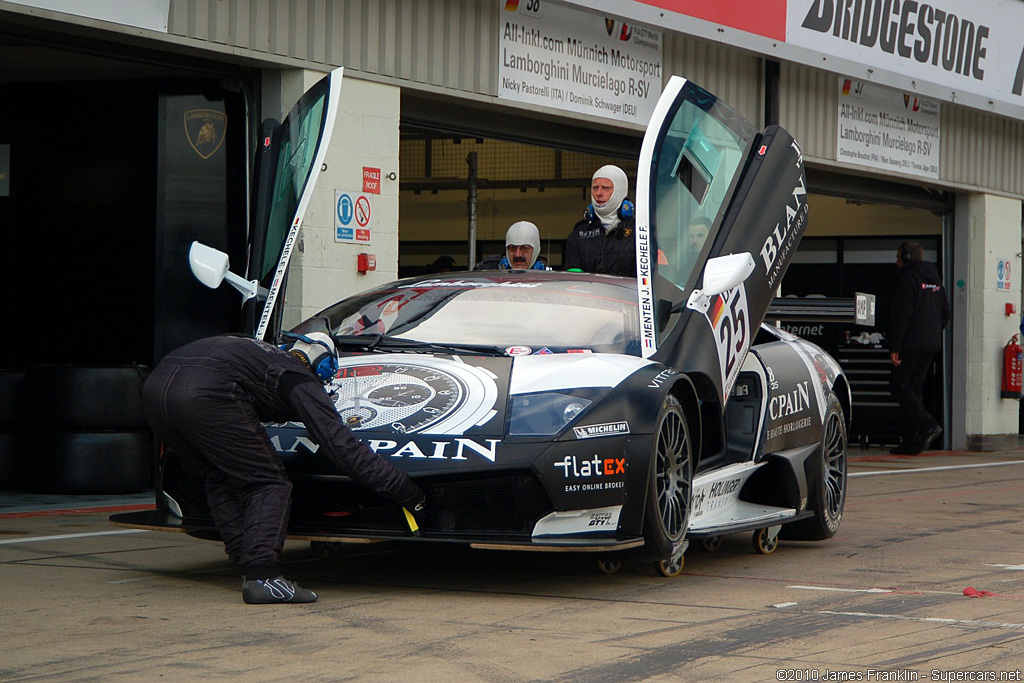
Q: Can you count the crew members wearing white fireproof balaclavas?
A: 3